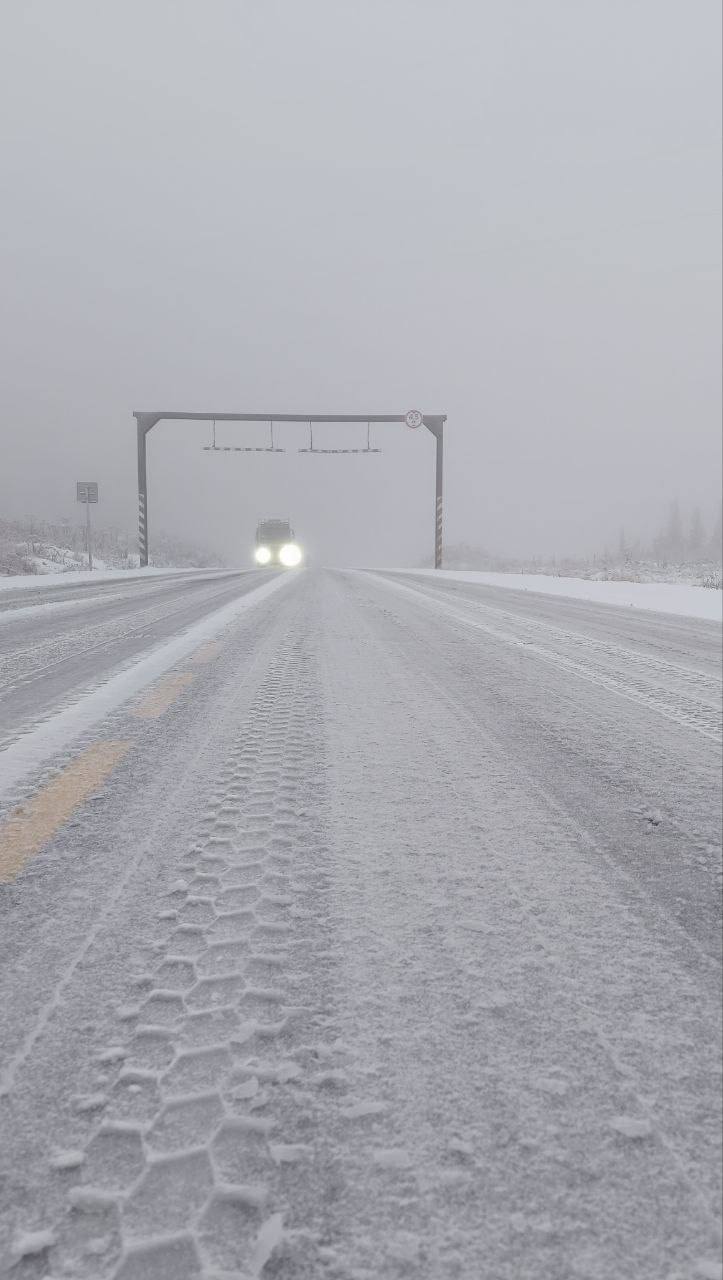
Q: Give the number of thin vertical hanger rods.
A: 4